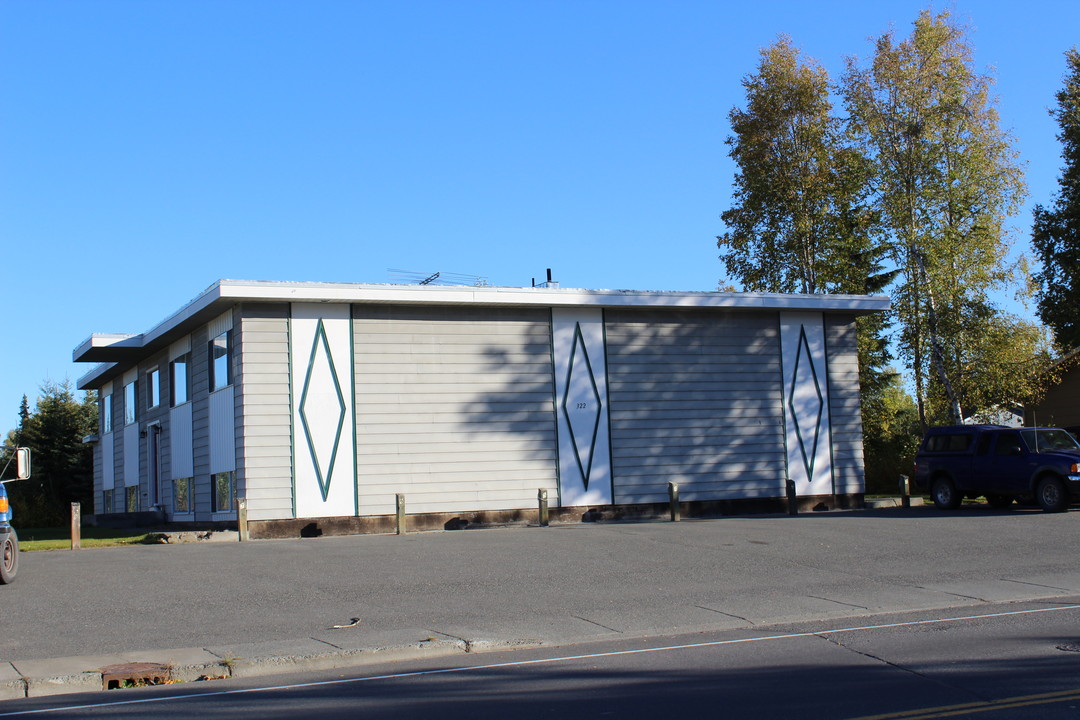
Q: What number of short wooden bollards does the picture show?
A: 7